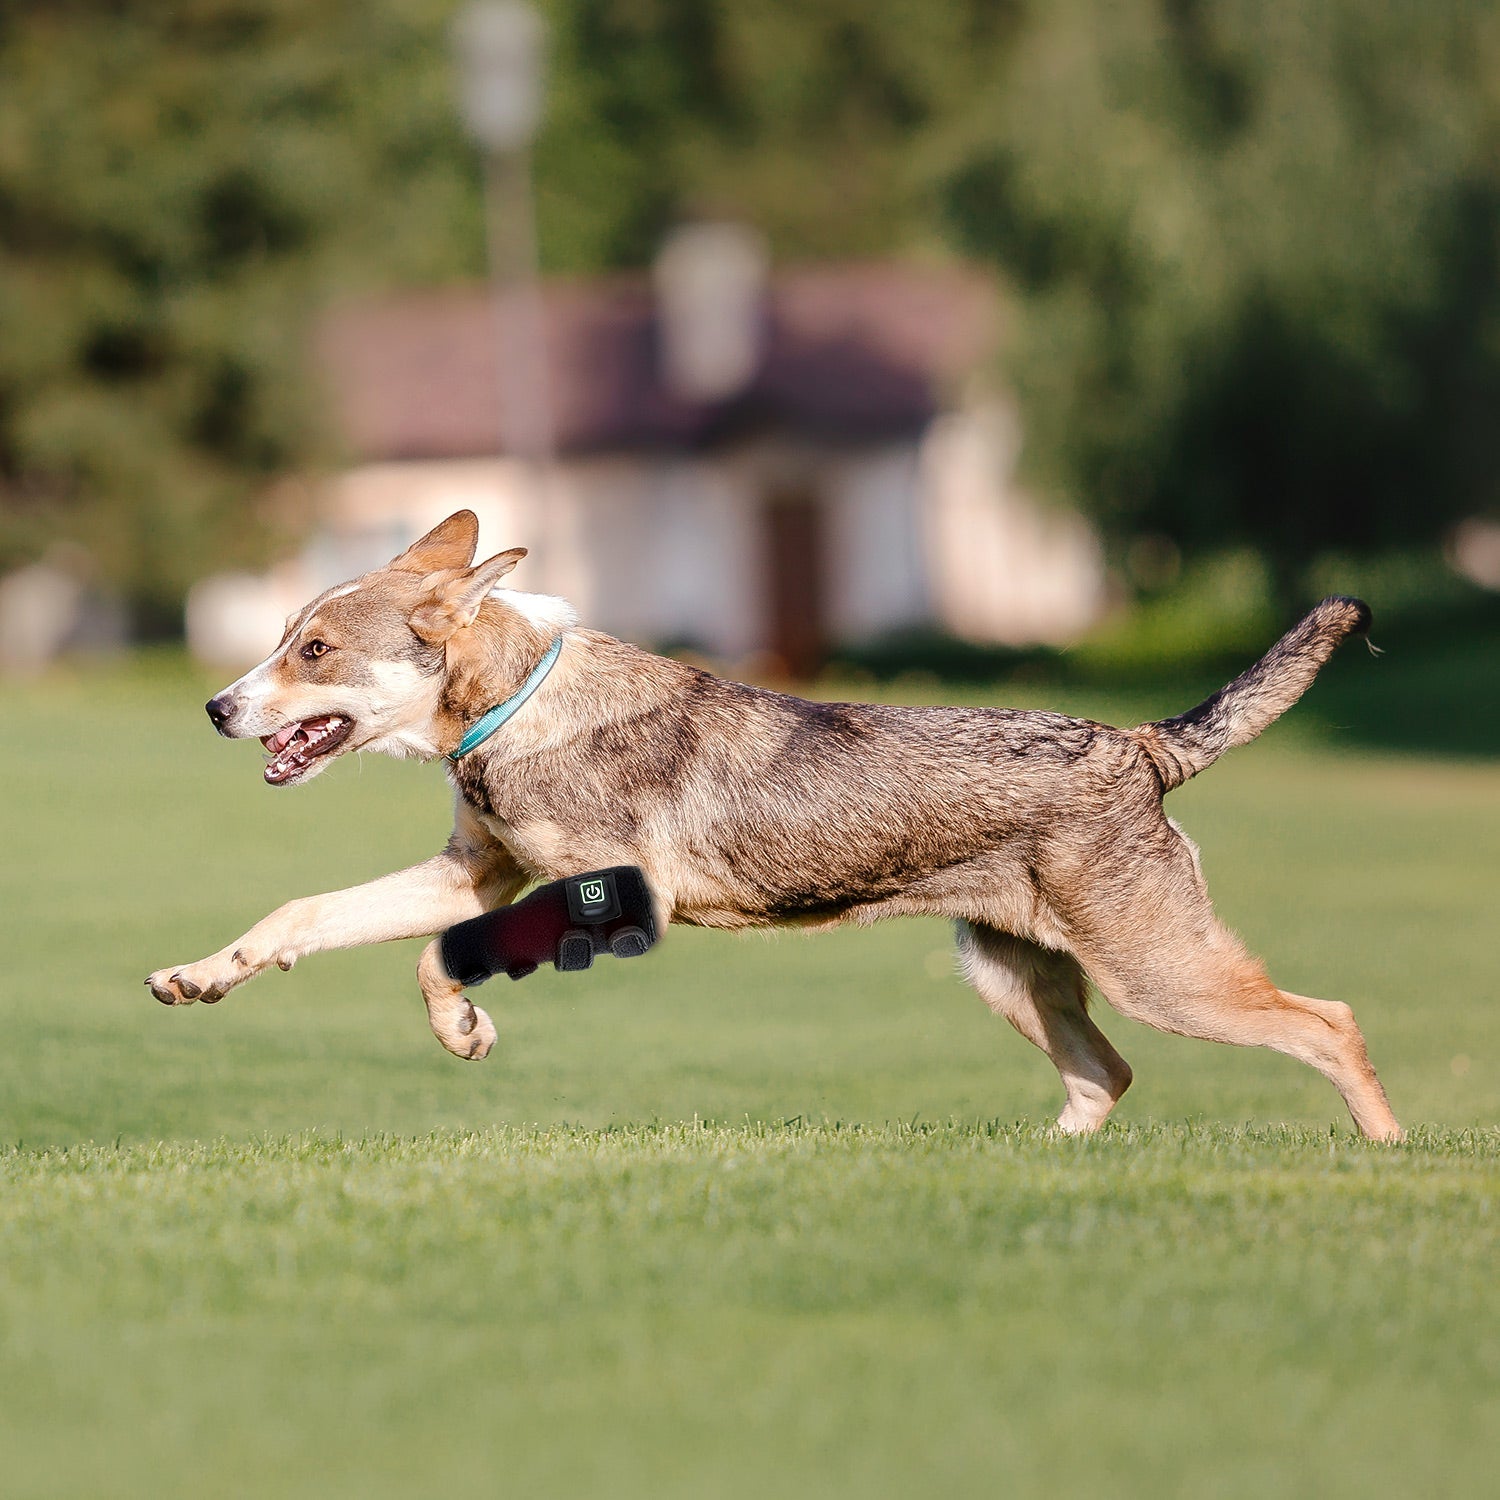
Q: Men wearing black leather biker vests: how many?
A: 0